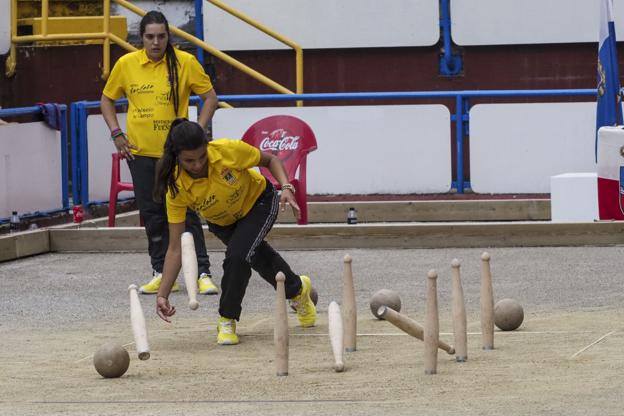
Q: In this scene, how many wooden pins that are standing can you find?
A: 5